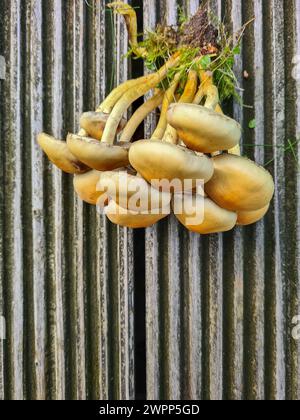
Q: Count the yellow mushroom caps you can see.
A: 11